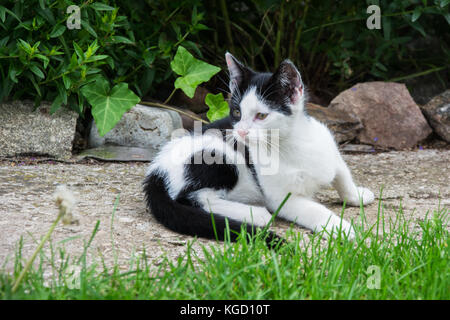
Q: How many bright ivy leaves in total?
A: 3